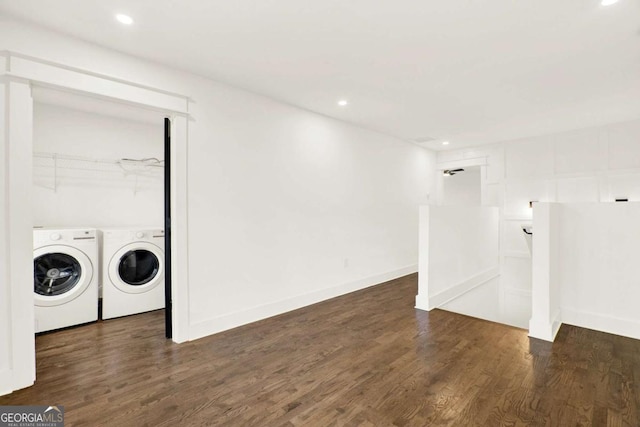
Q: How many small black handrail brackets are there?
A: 1